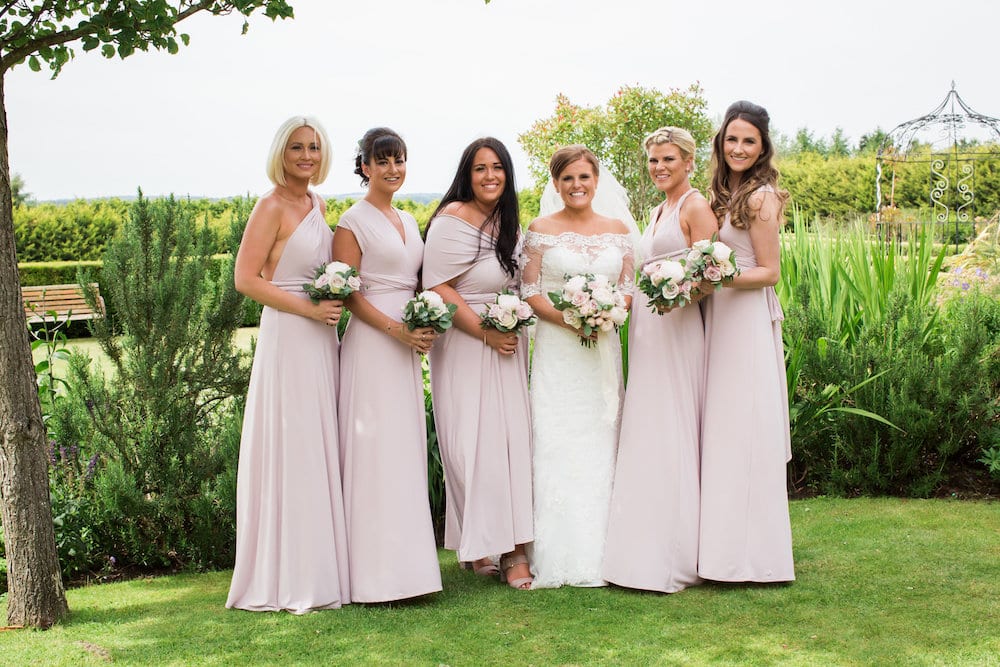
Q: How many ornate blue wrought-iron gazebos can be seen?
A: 0